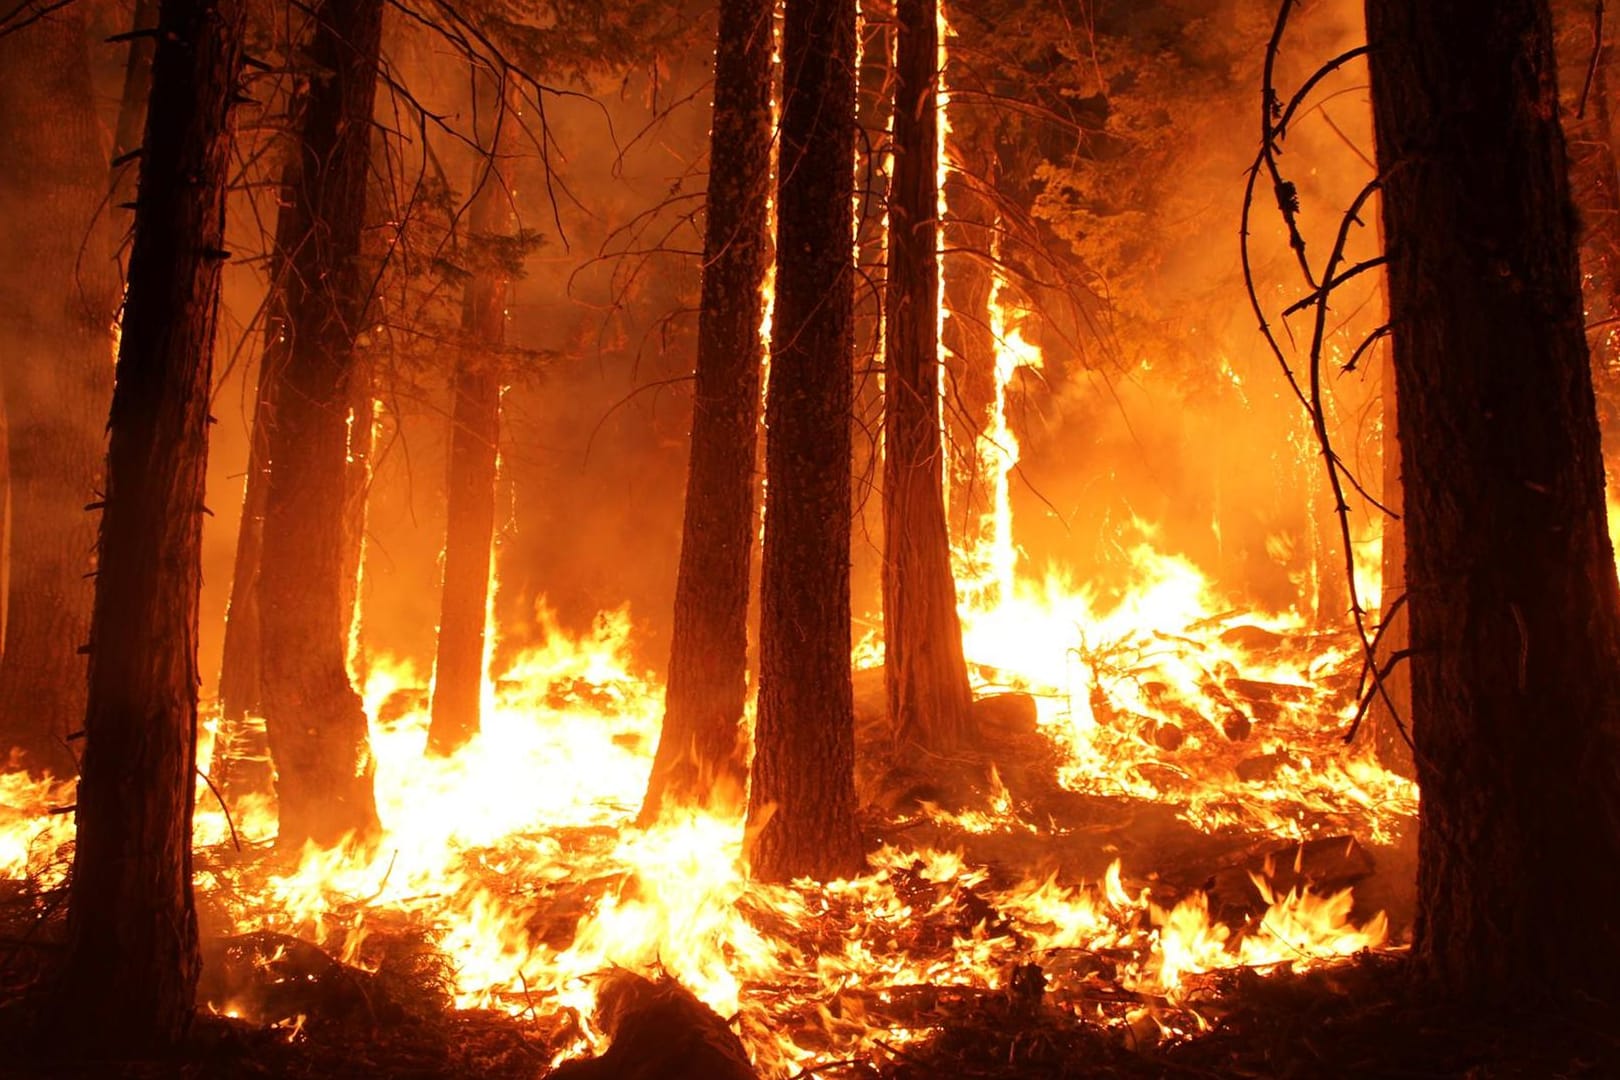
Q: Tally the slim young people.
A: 0